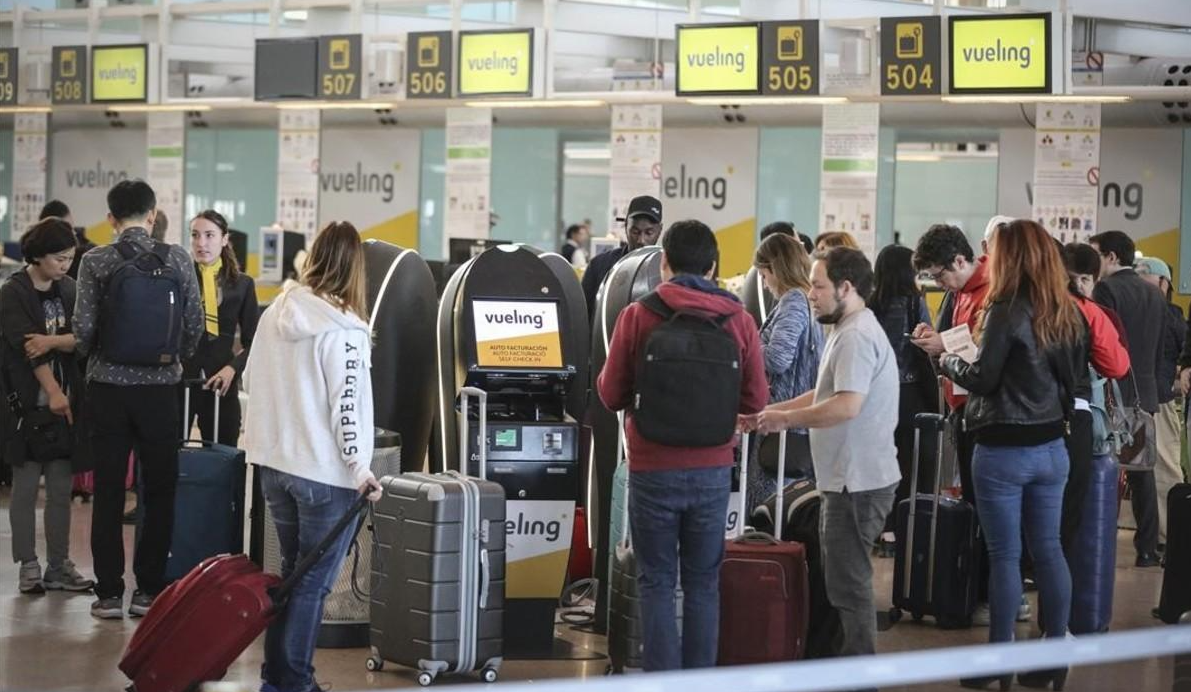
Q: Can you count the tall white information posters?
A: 7